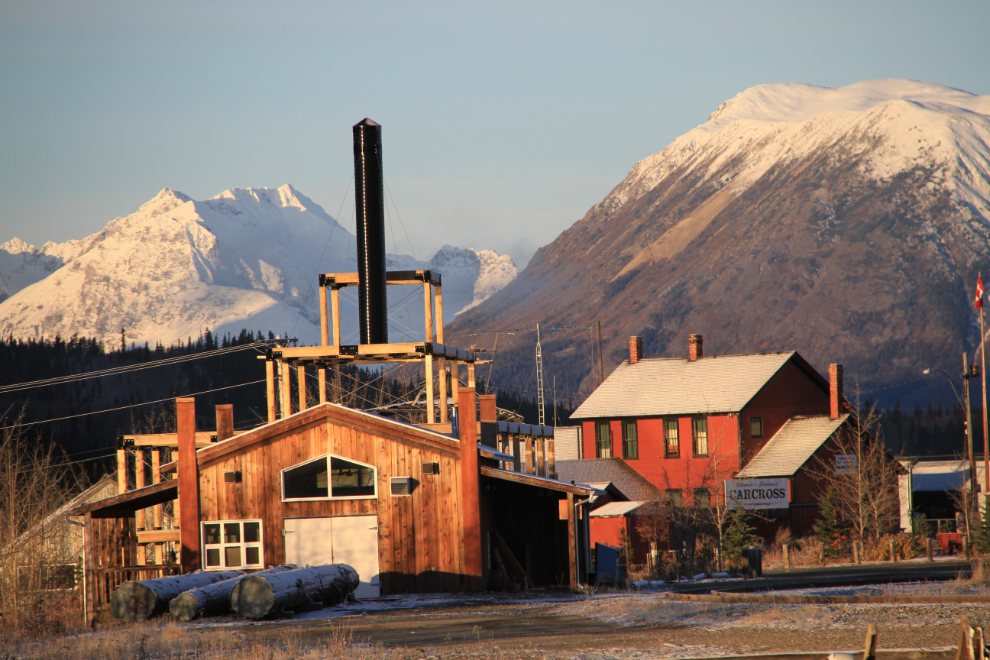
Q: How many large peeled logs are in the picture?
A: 3